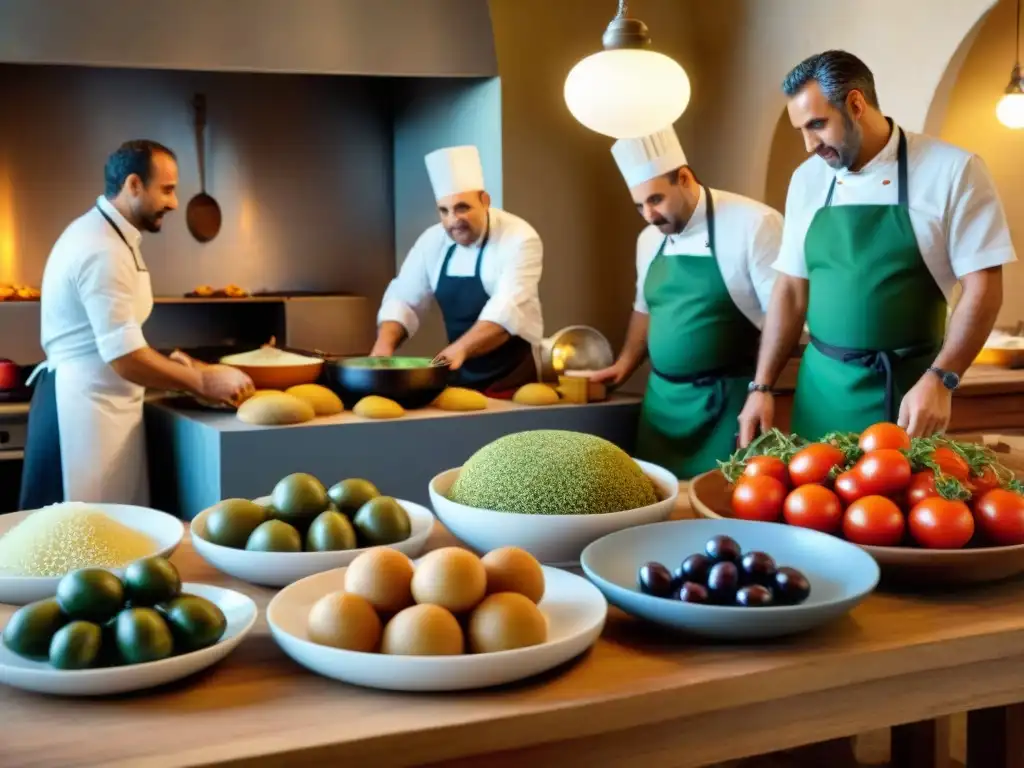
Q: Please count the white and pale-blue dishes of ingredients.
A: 6